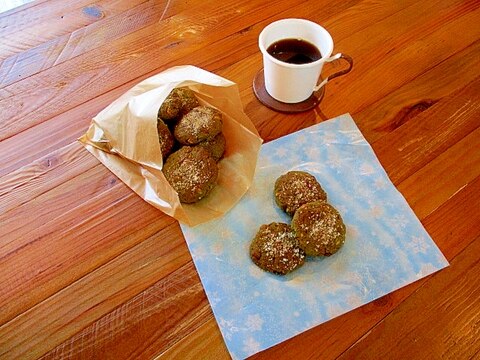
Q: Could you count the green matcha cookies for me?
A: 8